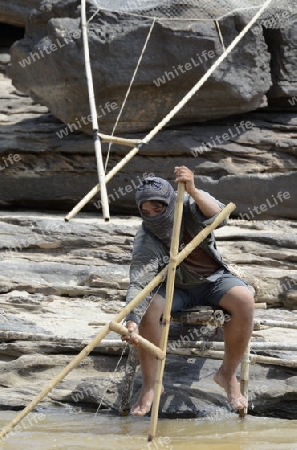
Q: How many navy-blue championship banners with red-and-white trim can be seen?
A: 0